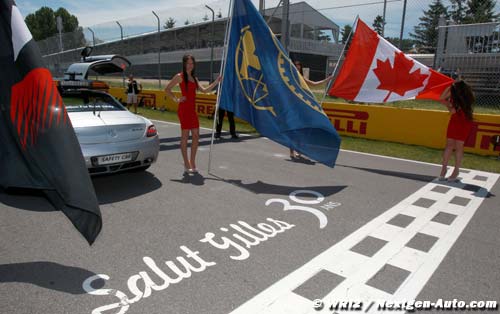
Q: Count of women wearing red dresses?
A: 2